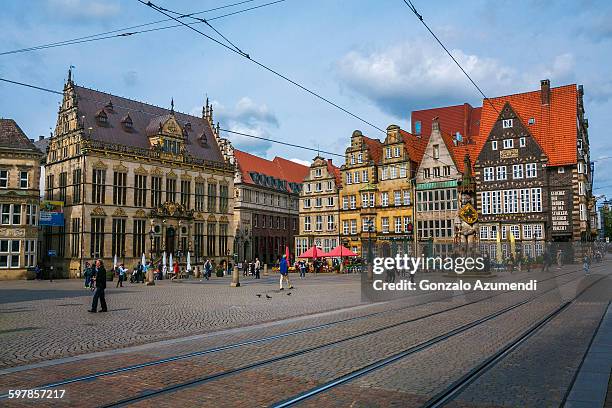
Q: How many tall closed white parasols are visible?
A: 5